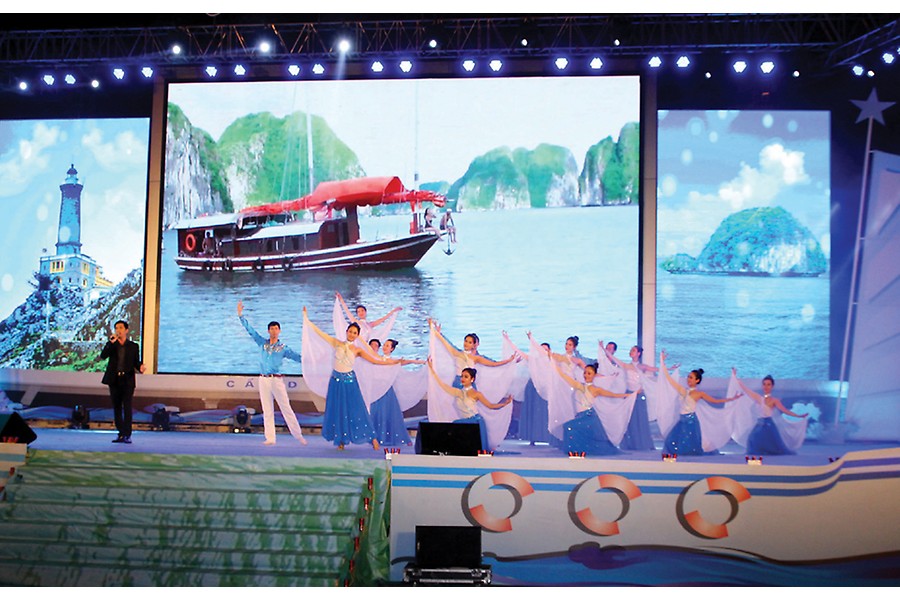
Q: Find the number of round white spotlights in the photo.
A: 11